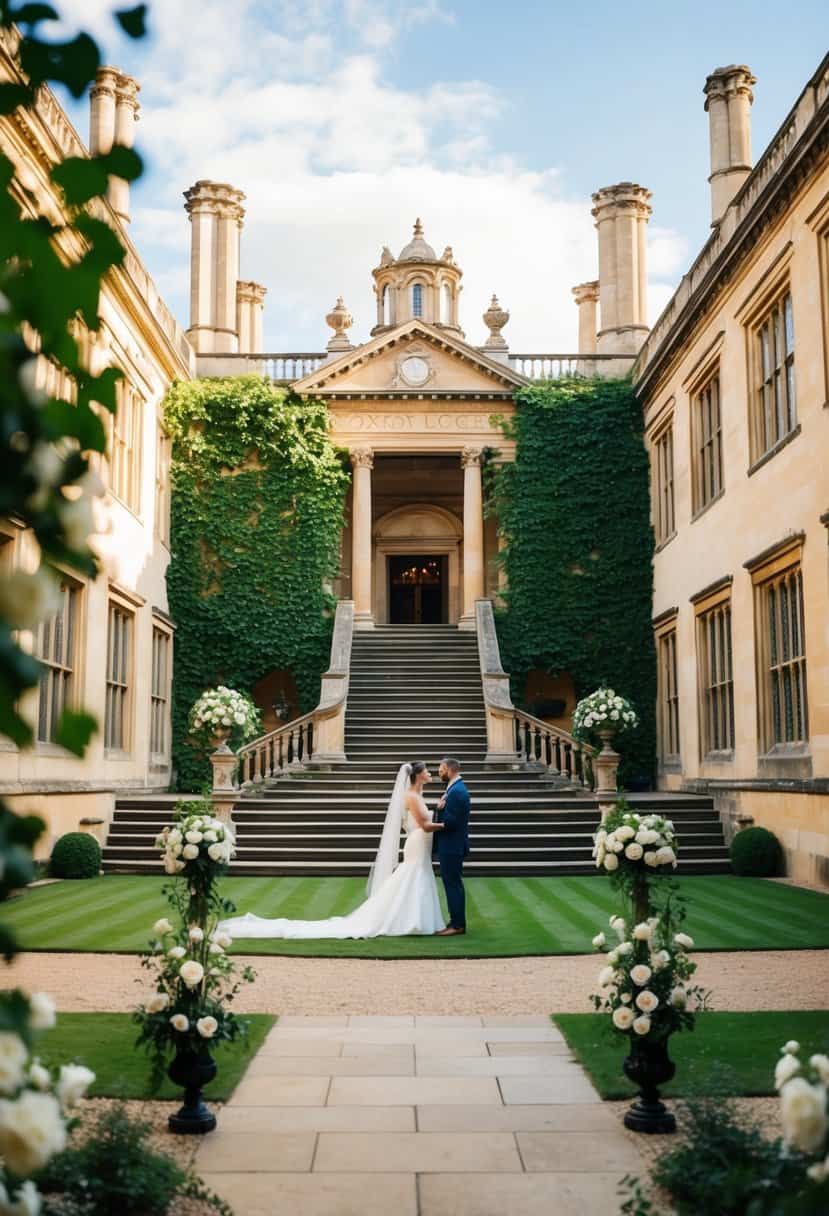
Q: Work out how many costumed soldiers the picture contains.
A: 0